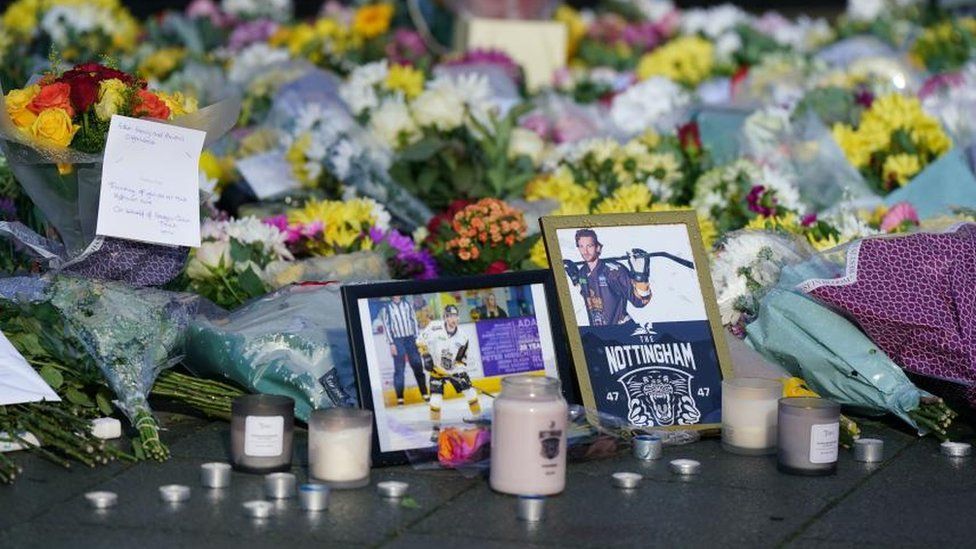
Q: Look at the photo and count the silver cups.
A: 13